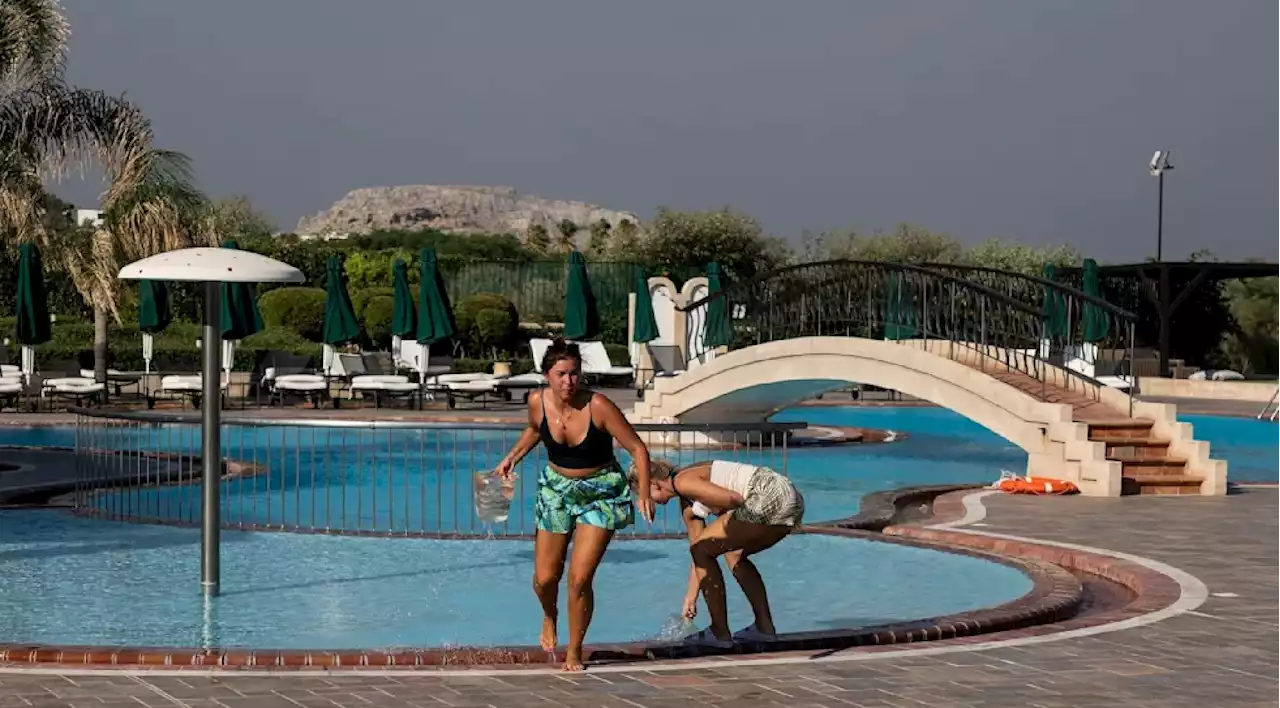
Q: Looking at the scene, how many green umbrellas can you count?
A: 12